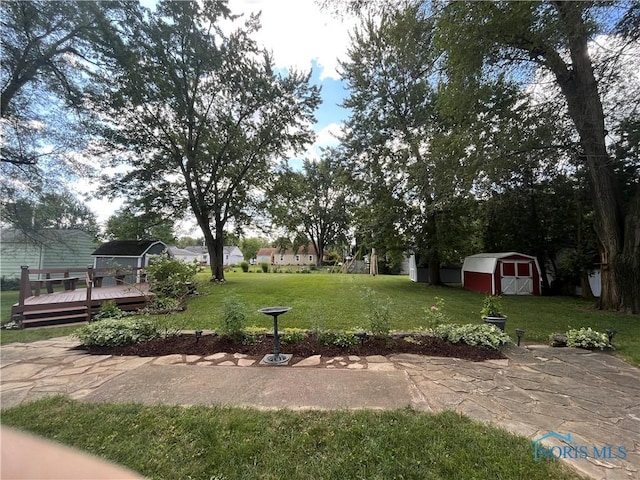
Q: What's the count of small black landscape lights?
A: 4